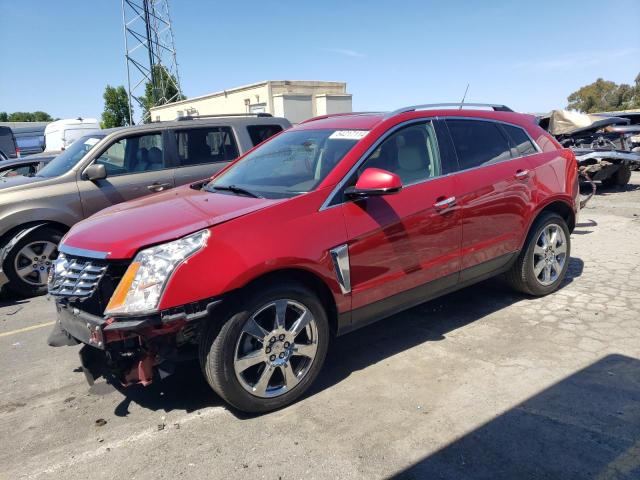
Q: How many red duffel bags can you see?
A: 0